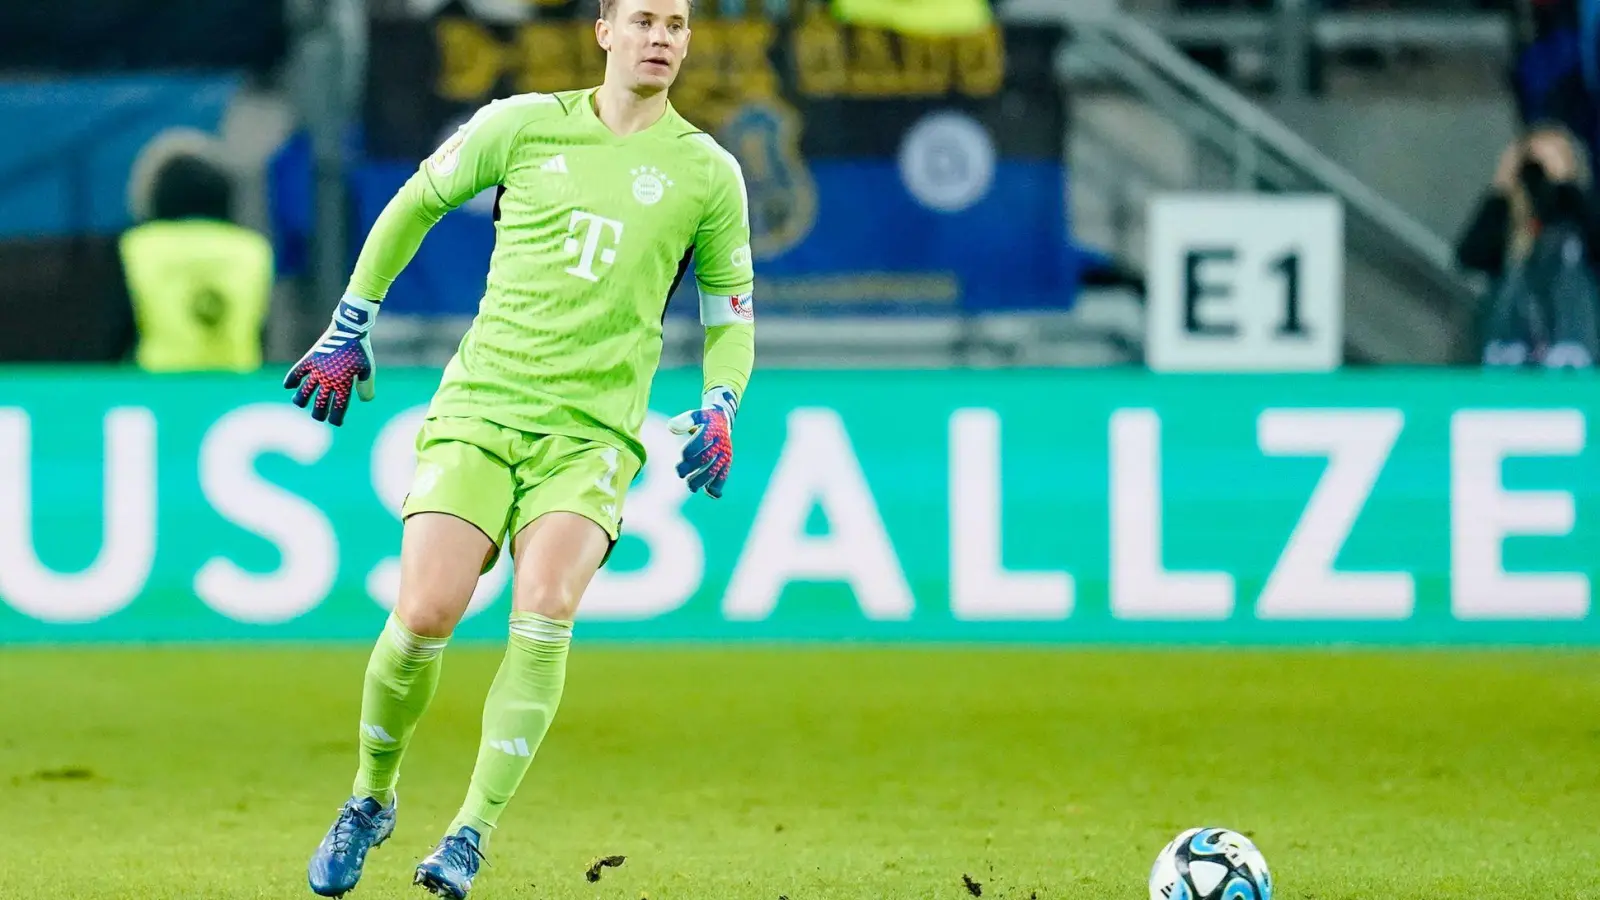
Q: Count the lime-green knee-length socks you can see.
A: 2